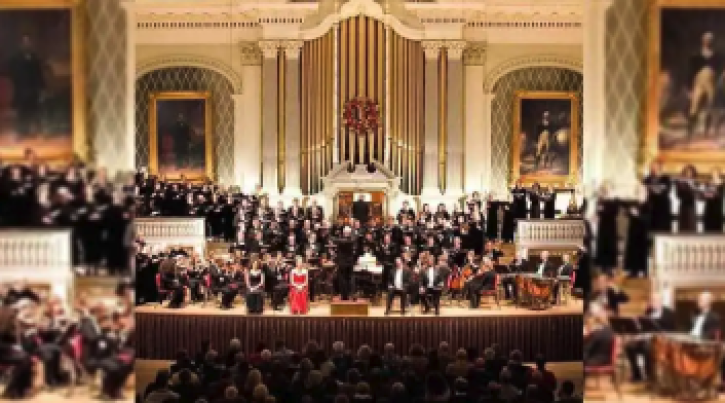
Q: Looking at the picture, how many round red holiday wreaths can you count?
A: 1